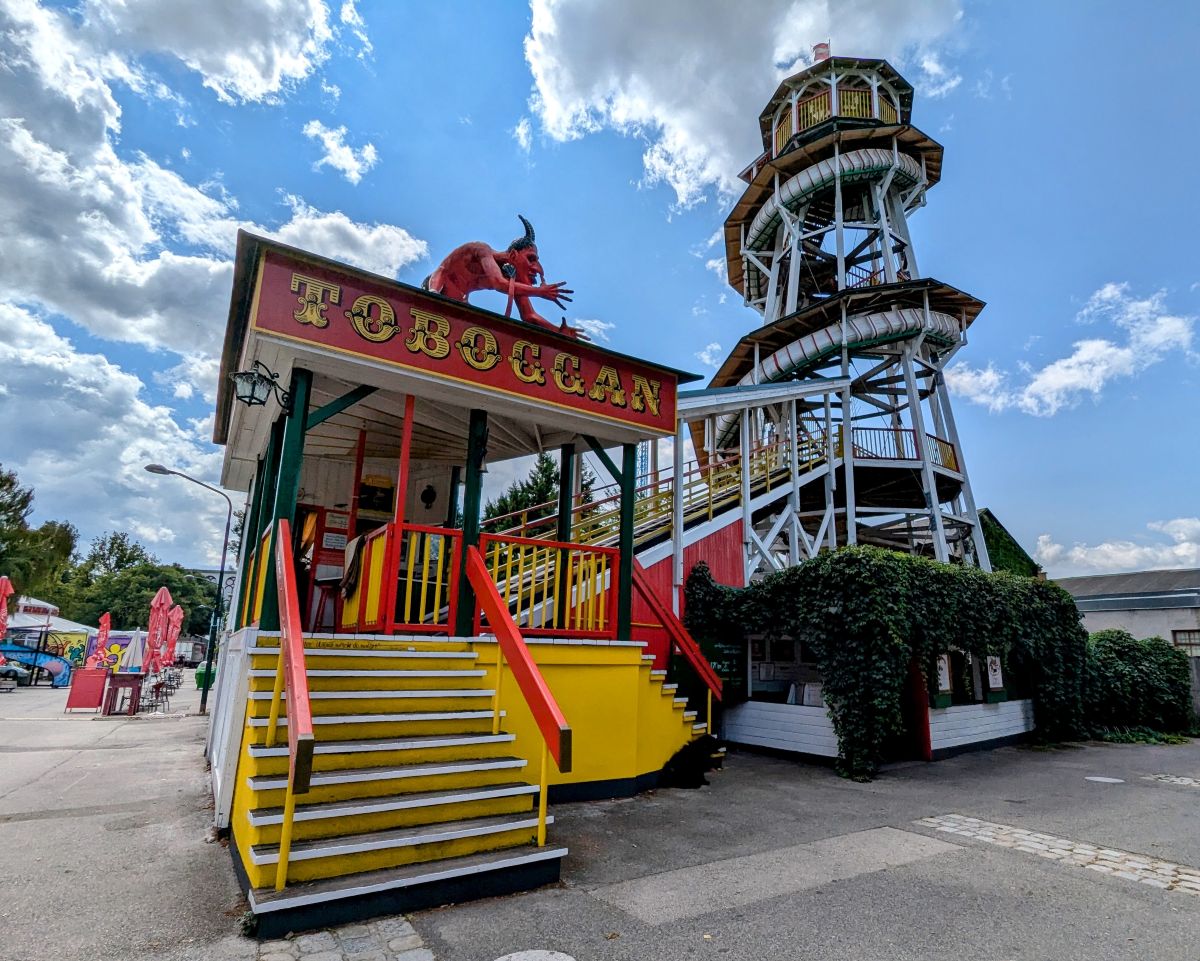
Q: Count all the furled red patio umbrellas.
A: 4